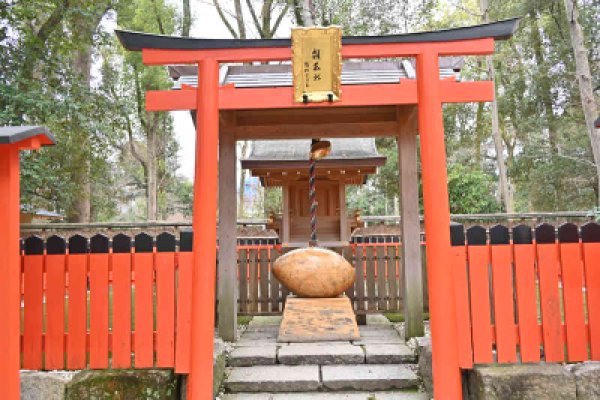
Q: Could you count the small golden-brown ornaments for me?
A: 1